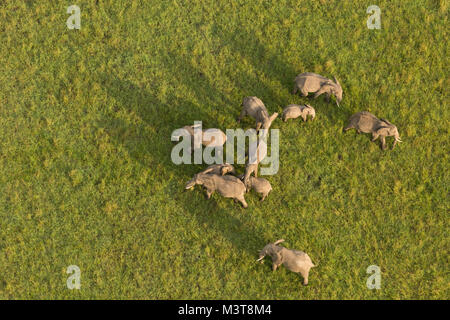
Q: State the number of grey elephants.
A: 10